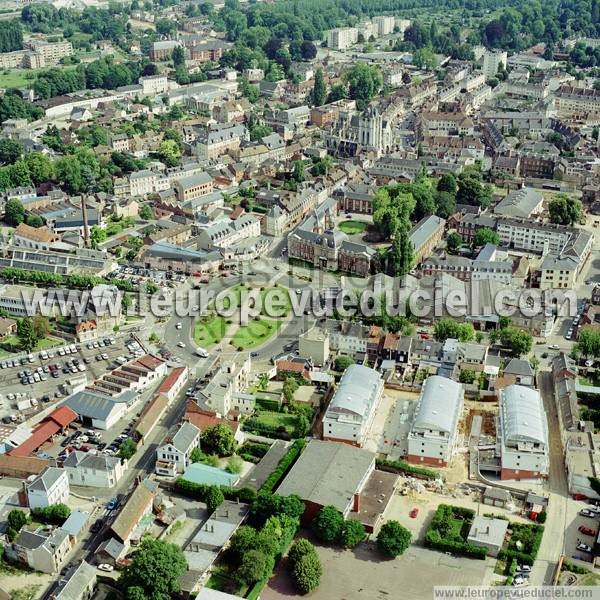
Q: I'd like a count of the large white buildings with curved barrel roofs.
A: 3